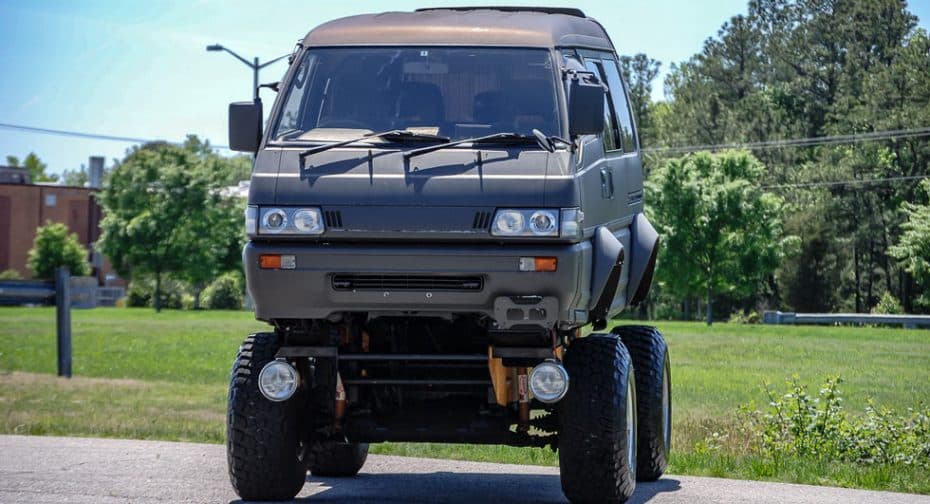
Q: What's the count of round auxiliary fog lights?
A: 2